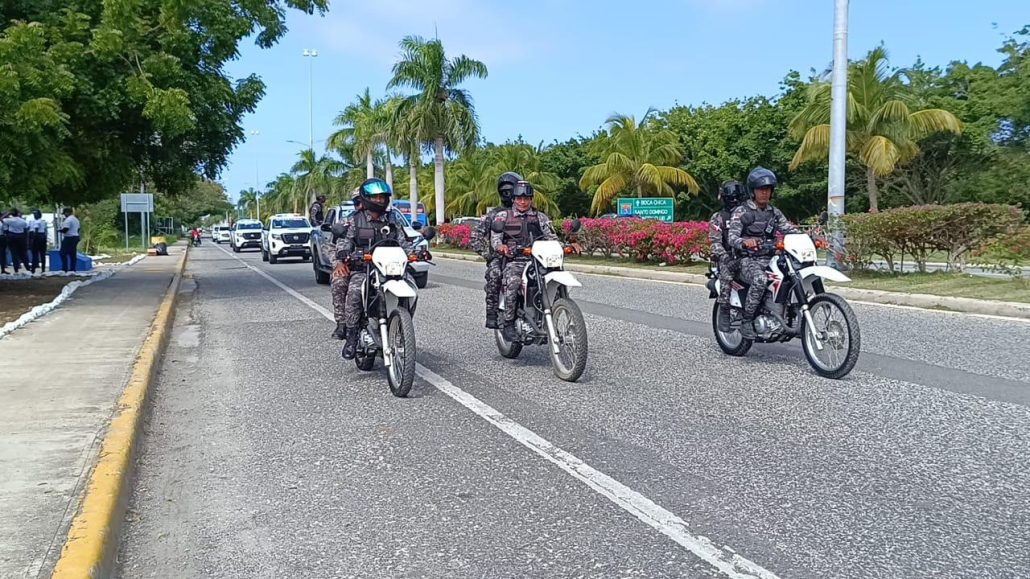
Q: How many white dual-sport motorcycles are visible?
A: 3